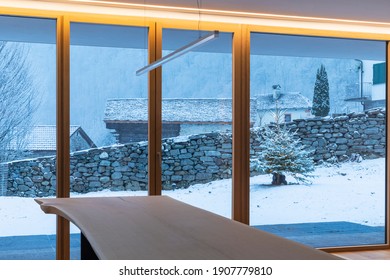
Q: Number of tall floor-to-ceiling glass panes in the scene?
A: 4